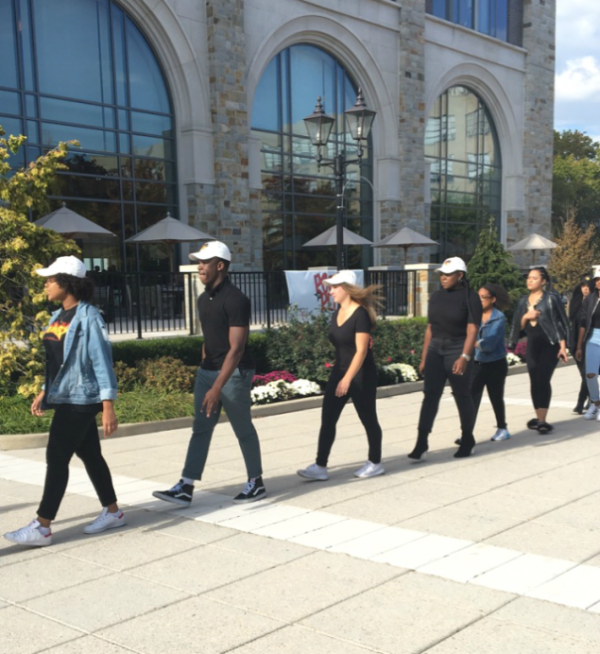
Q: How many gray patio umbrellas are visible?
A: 5